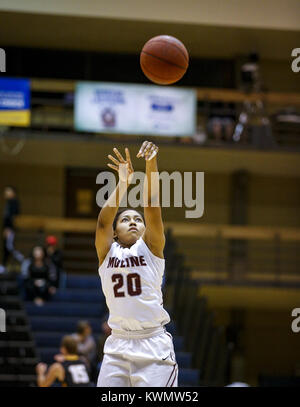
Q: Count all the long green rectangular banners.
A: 1